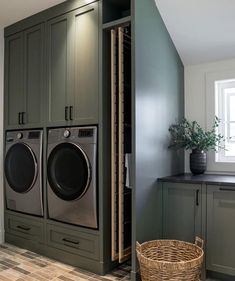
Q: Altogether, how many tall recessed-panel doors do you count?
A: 4